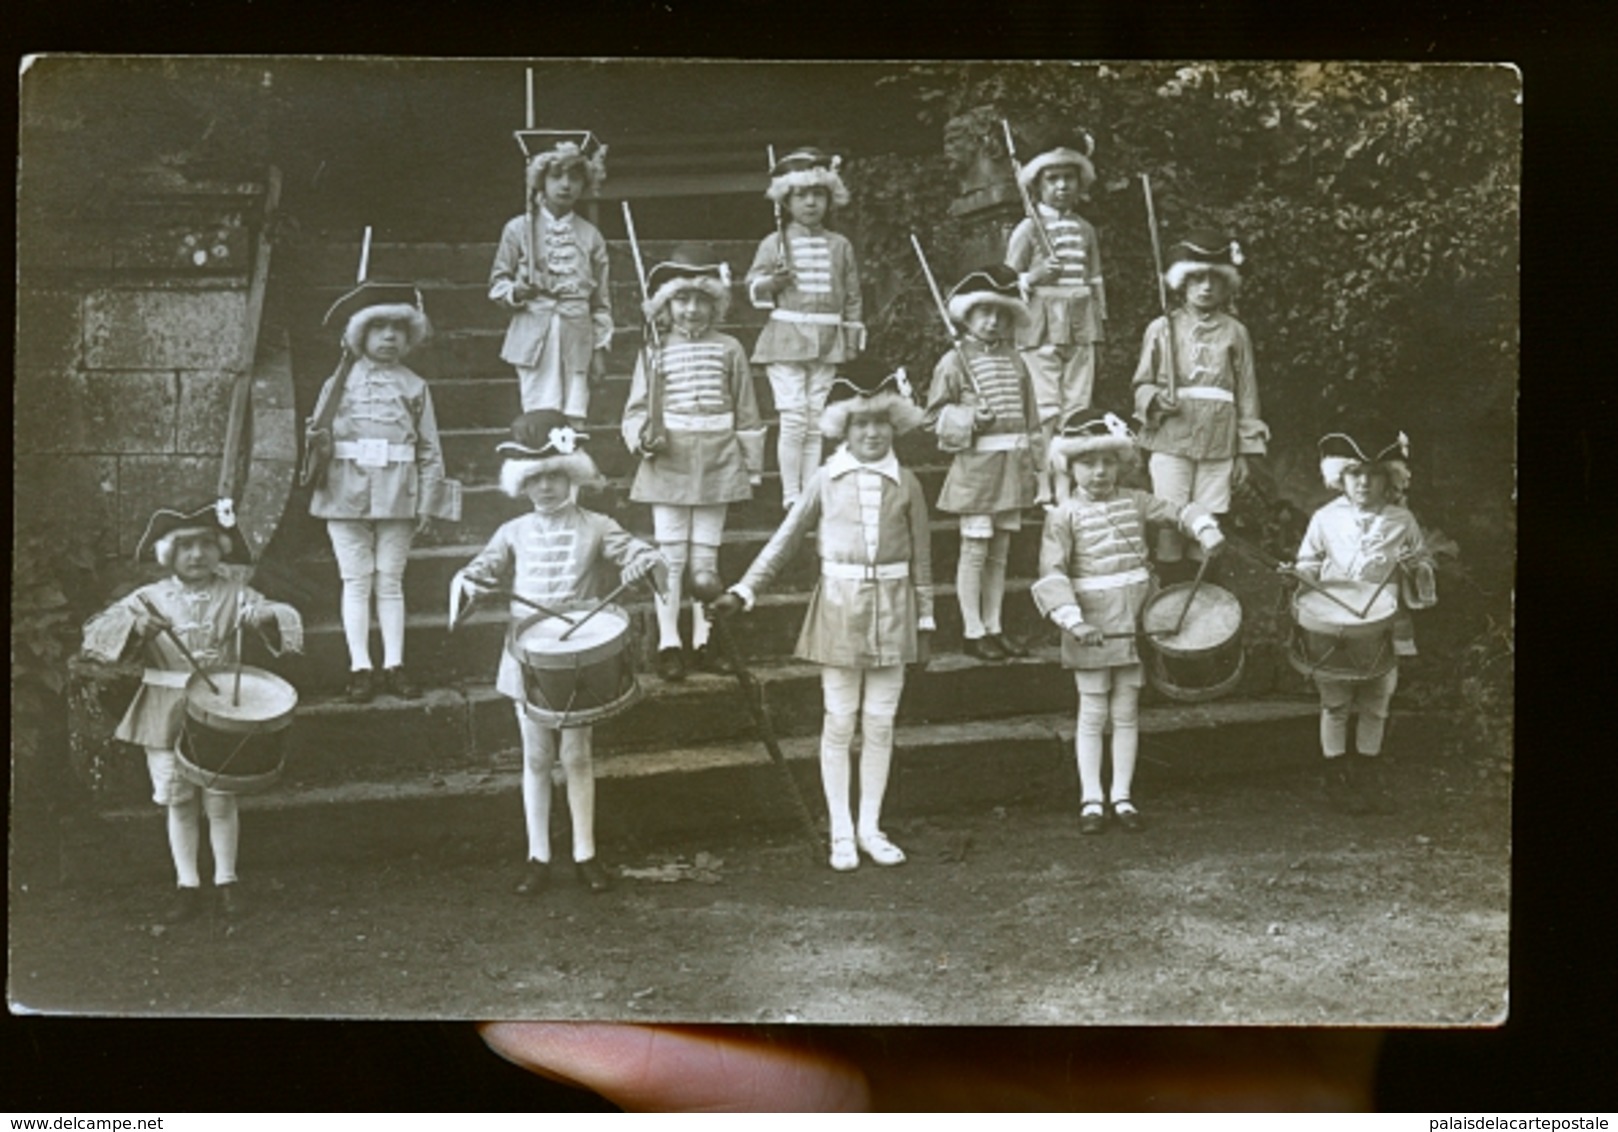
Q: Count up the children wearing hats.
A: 12